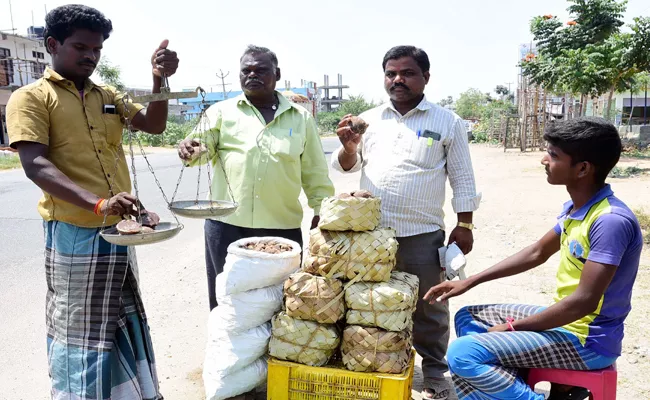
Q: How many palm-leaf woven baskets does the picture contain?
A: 6